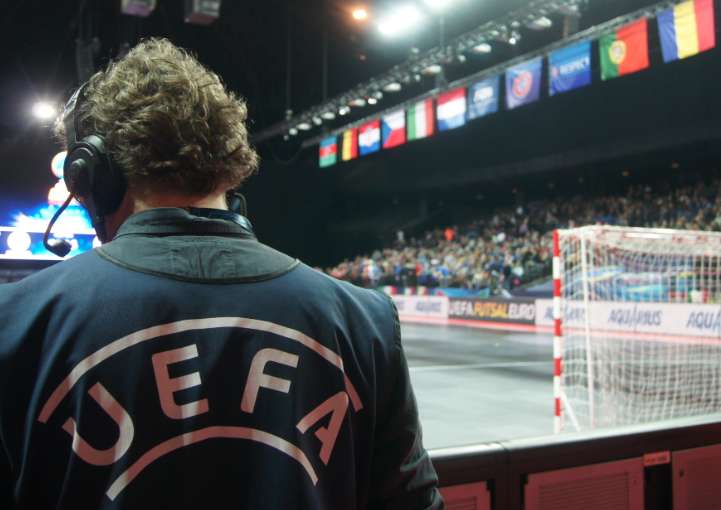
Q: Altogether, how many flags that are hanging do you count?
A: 11